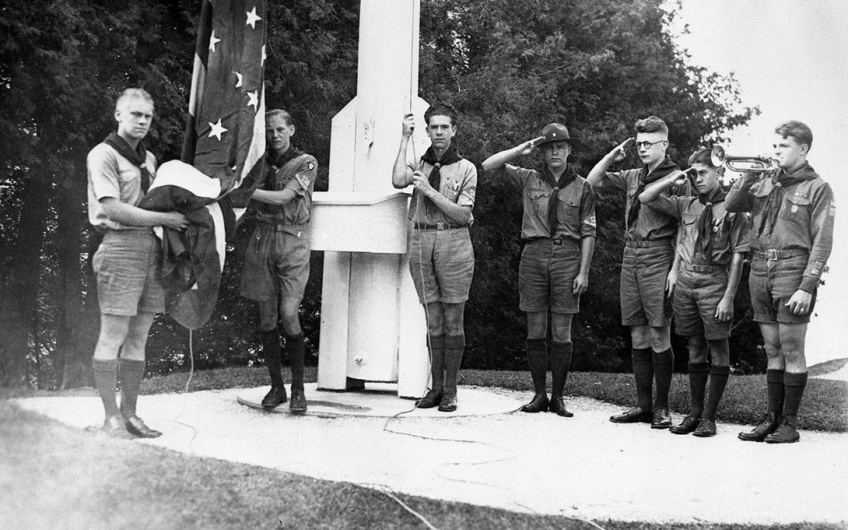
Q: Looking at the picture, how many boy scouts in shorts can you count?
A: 7